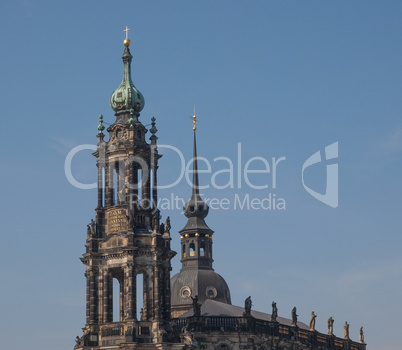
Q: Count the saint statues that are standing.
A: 8